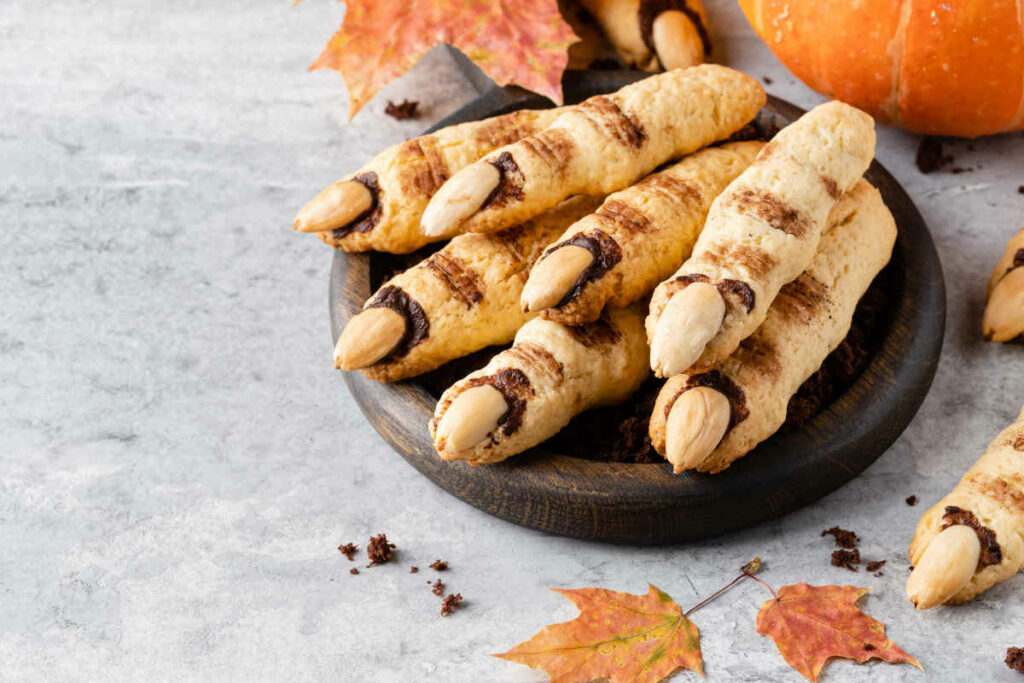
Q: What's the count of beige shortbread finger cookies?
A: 10